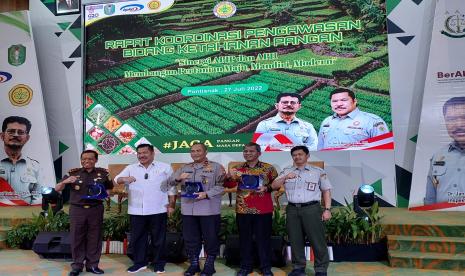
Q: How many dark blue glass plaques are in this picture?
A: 3